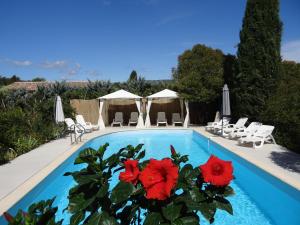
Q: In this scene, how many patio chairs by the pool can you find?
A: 11